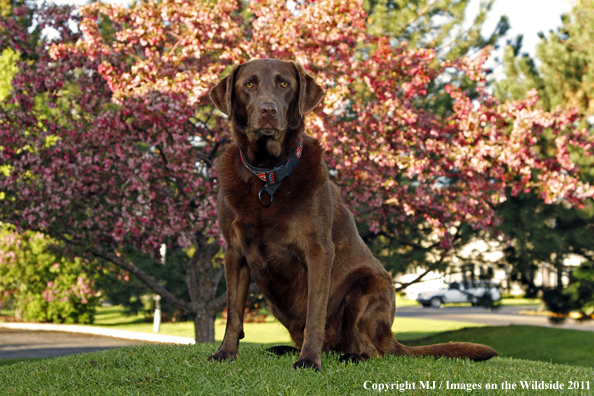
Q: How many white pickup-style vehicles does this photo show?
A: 1